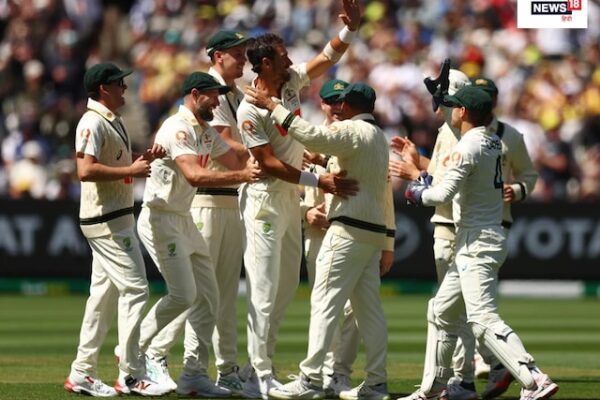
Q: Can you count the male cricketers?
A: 9